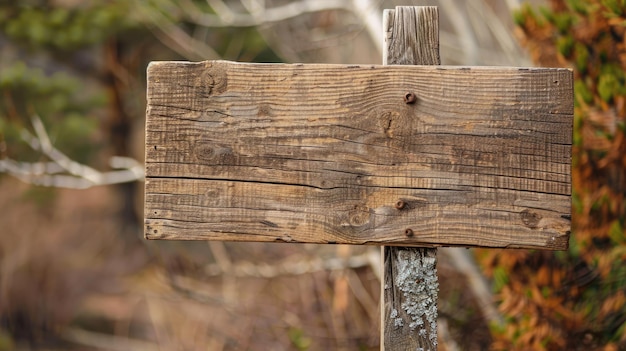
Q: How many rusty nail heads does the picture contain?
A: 3